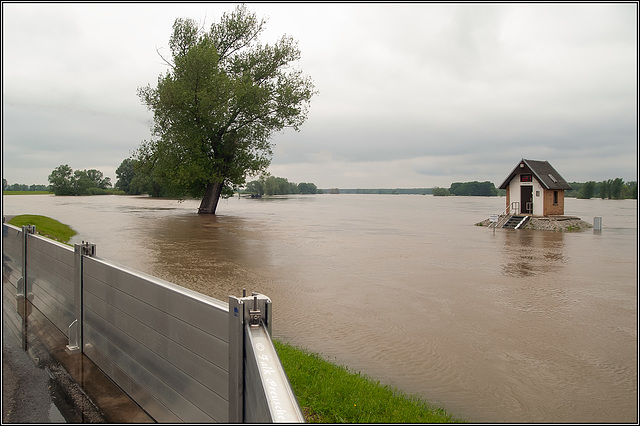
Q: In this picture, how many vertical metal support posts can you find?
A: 3